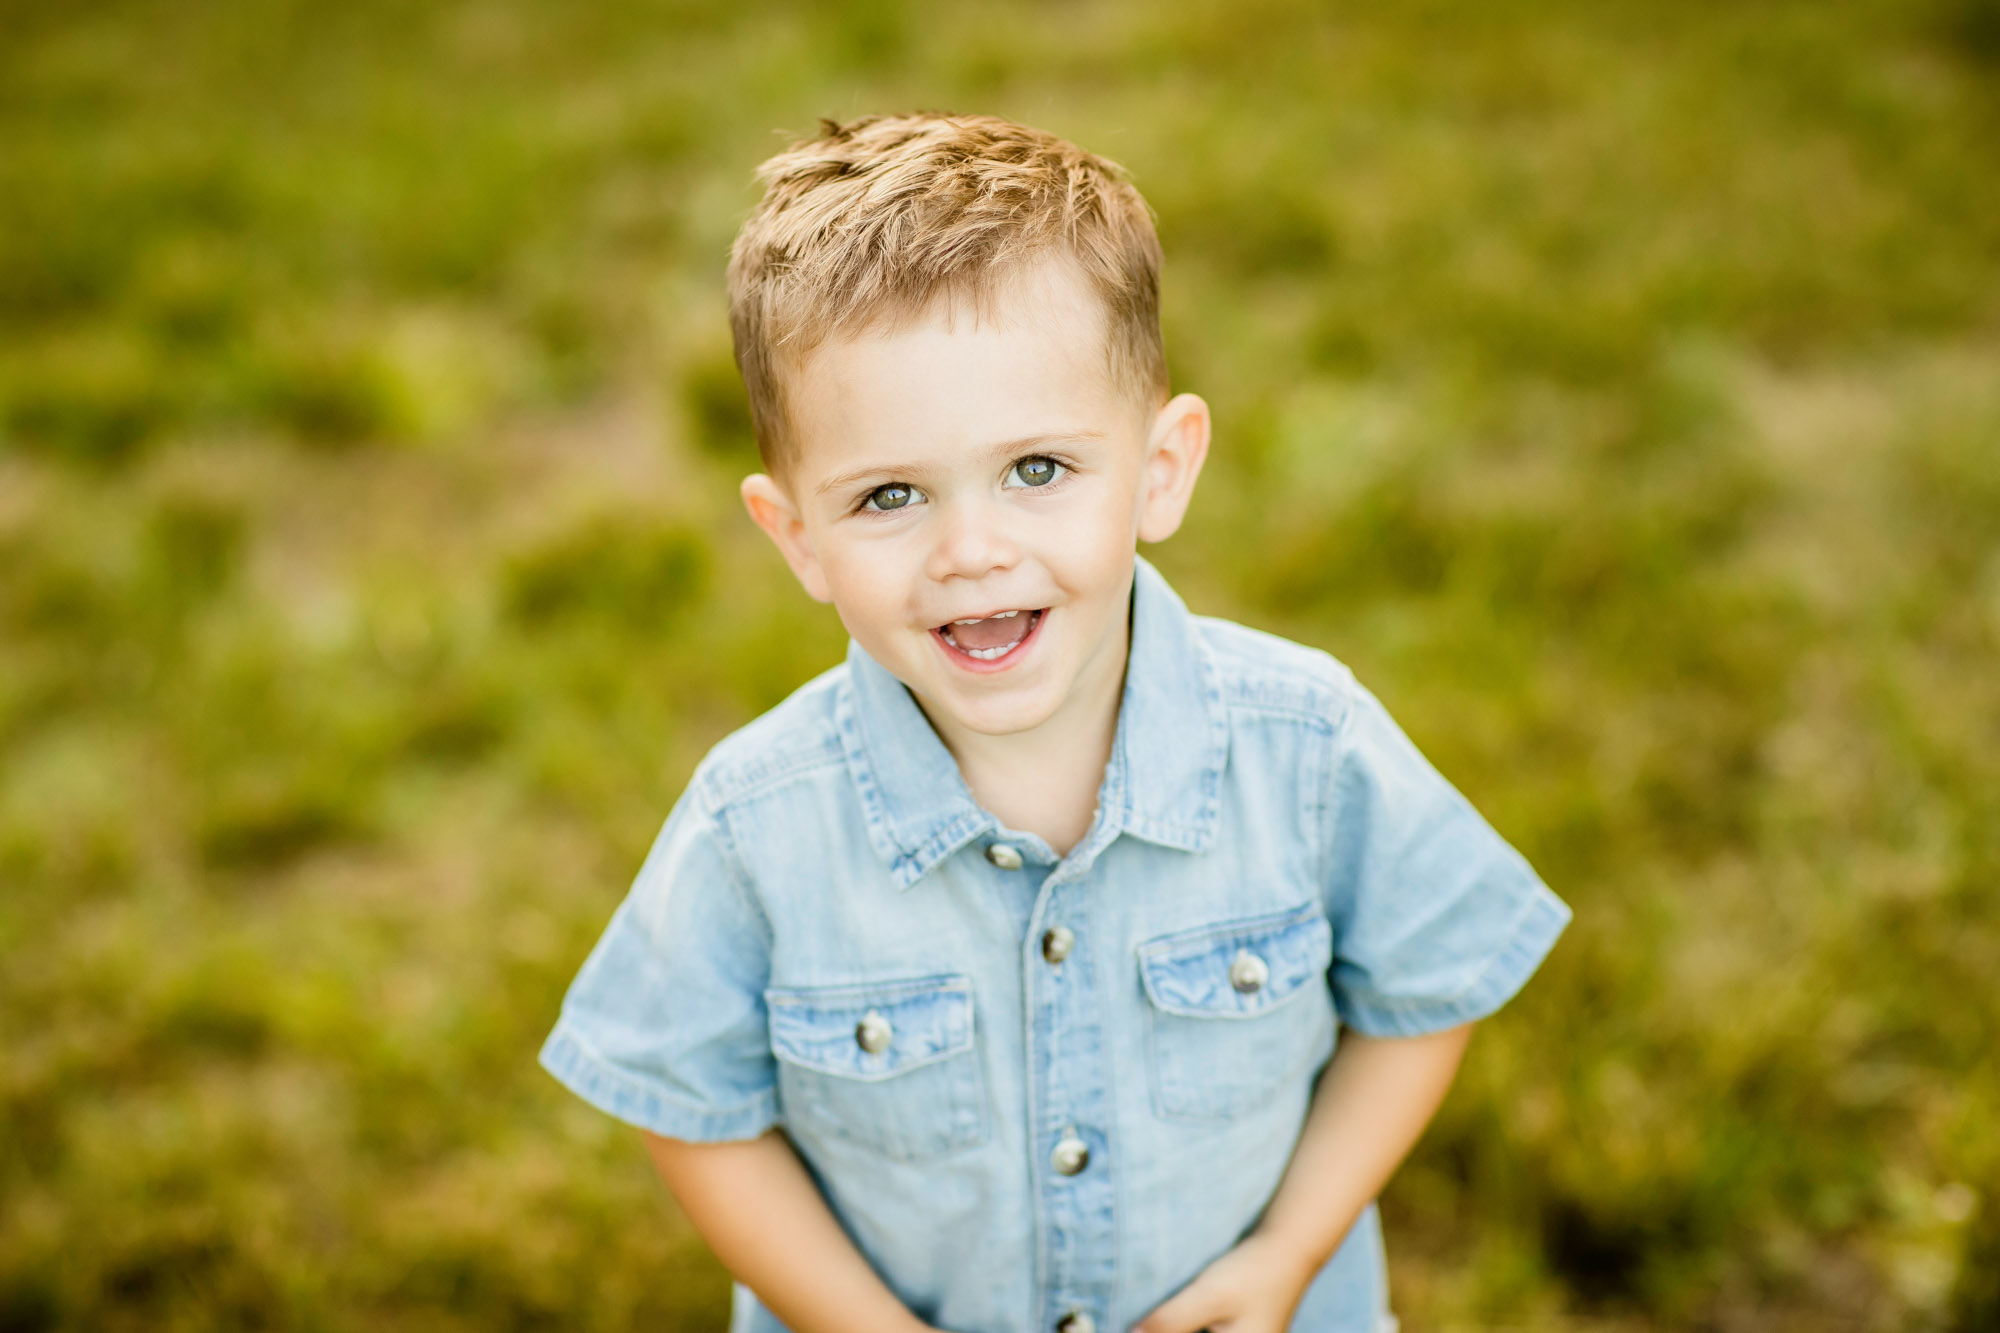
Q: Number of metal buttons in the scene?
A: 6